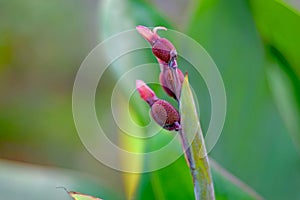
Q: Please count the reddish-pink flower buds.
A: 3